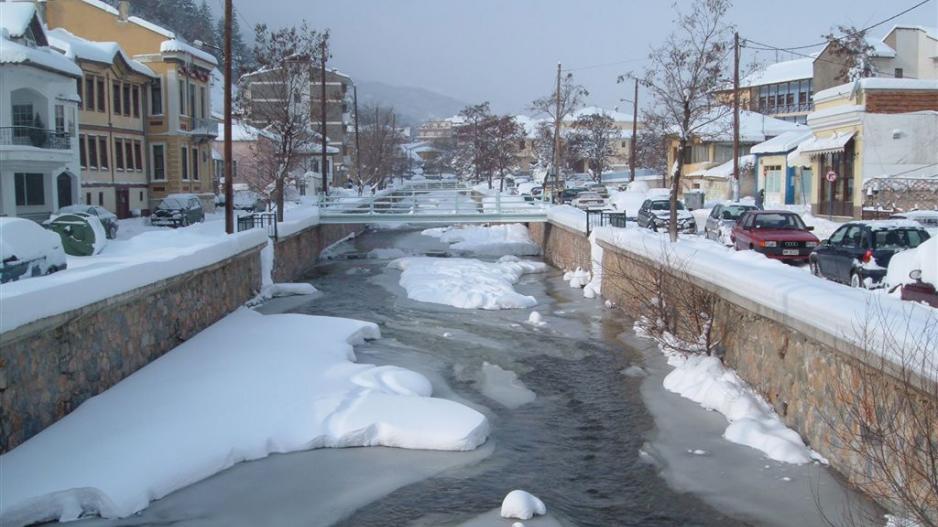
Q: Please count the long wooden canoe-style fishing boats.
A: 0